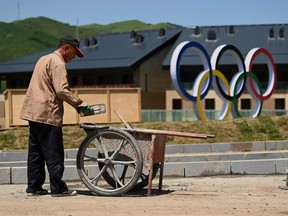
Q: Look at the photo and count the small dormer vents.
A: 10